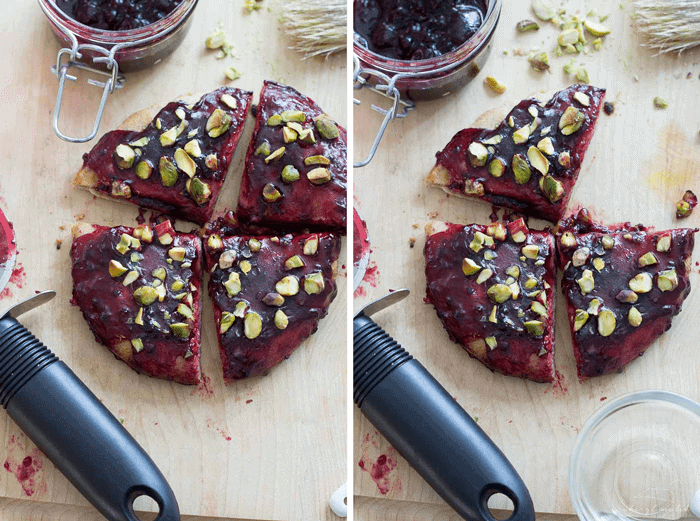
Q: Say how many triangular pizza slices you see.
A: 7